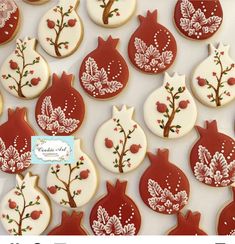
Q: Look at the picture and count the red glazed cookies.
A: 12